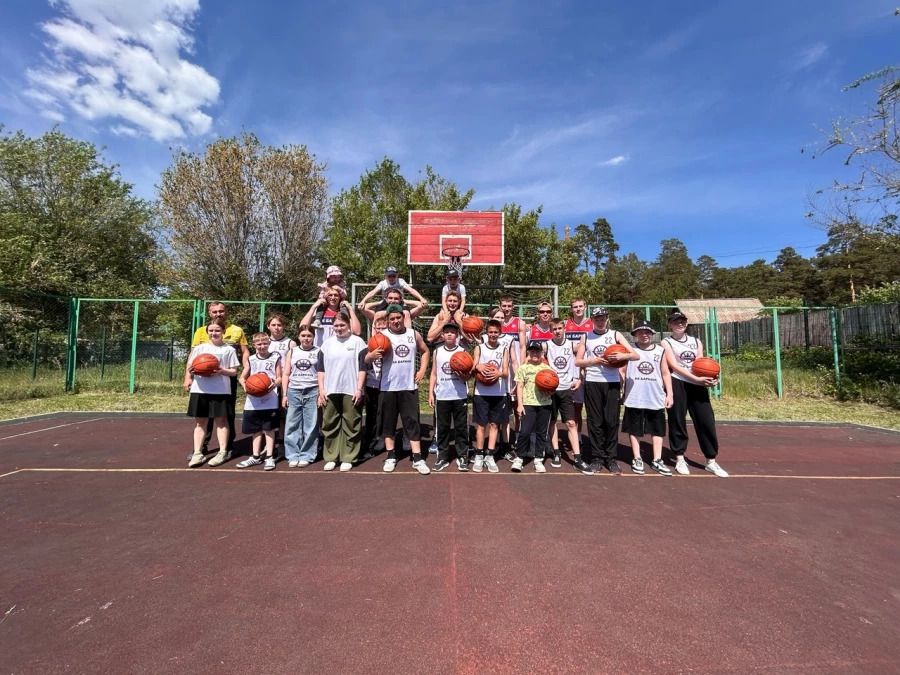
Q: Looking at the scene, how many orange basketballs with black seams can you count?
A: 9